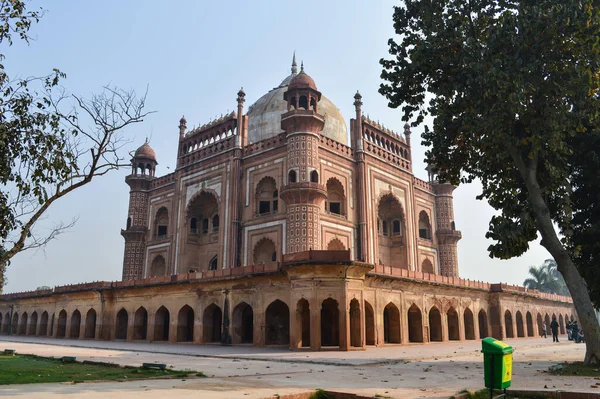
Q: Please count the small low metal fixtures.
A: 3